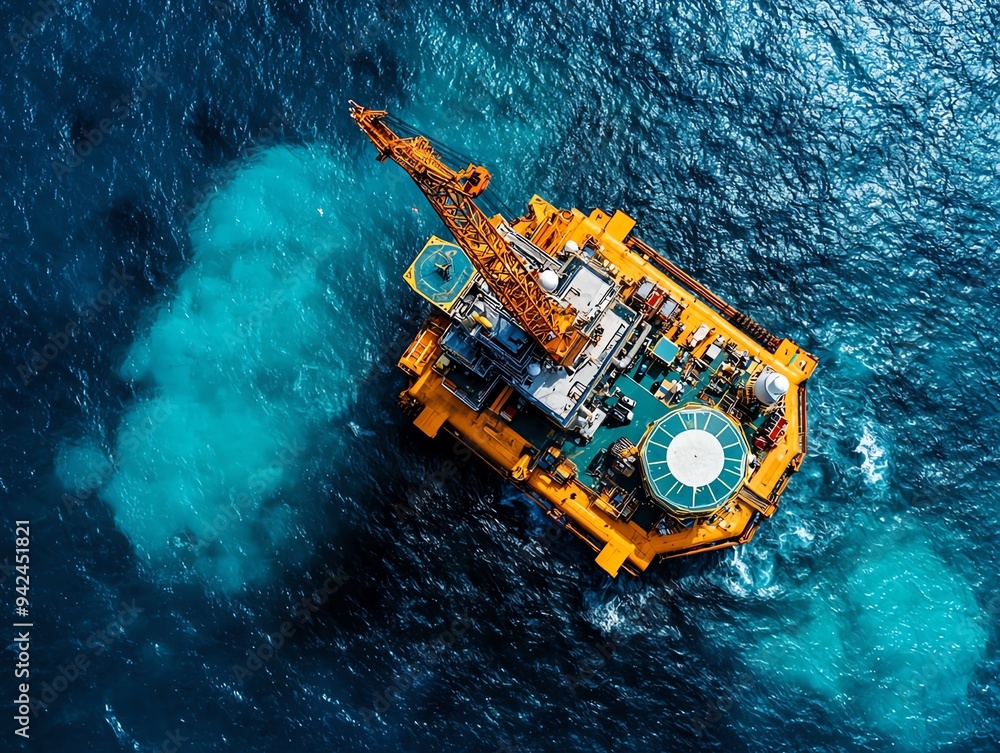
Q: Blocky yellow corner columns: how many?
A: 4